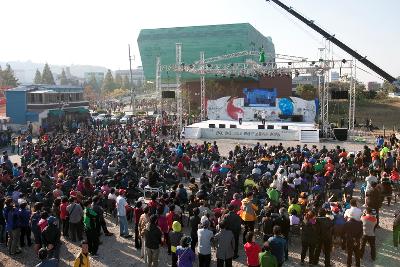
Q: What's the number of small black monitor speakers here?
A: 6